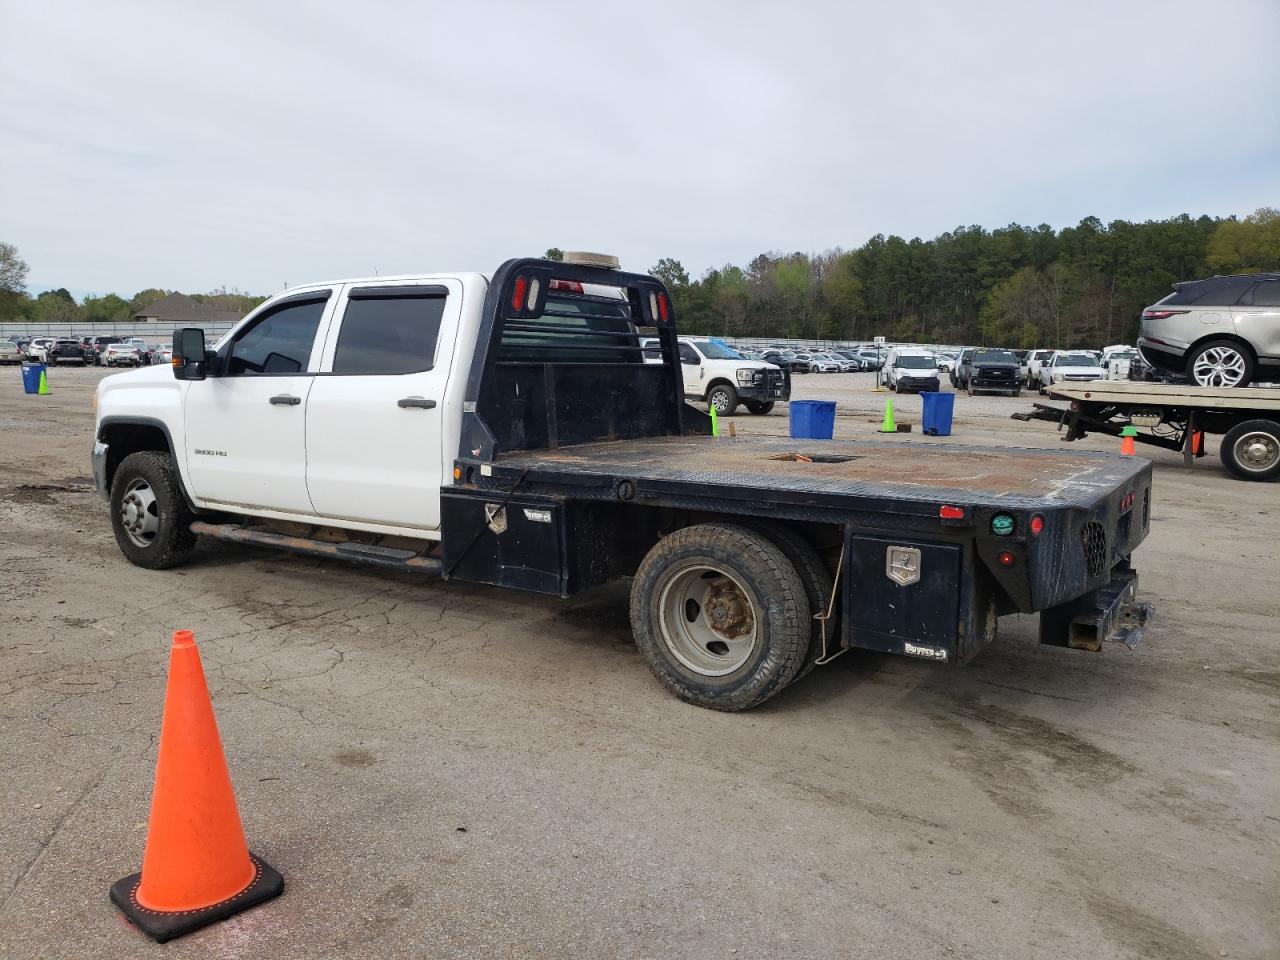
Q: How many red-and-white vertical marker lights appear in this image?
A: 4